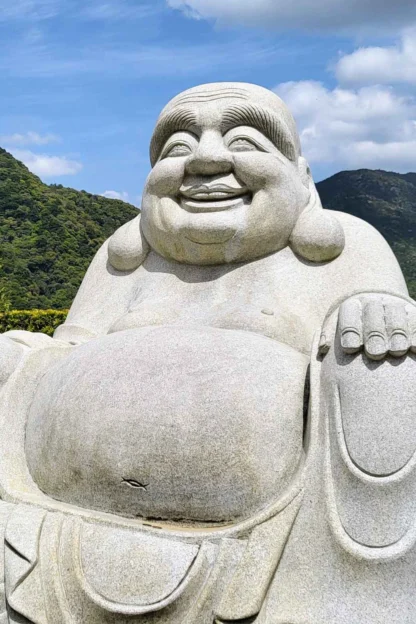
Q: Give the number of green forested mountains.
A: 2